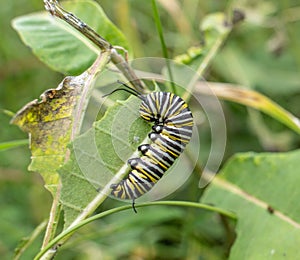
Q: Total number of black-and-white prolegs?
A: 4